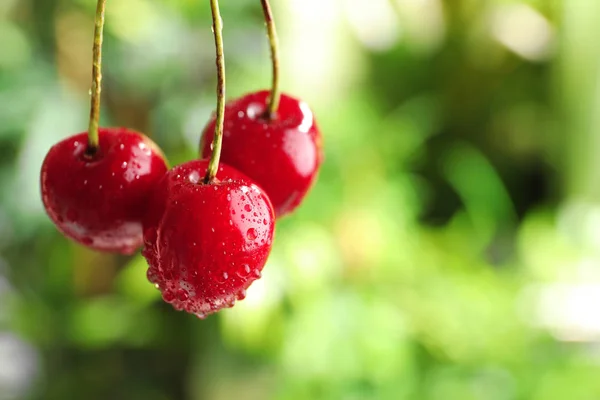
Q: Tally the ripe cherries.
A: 3